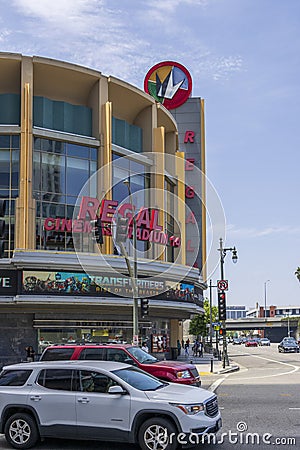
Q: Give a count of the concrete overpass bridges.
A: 1